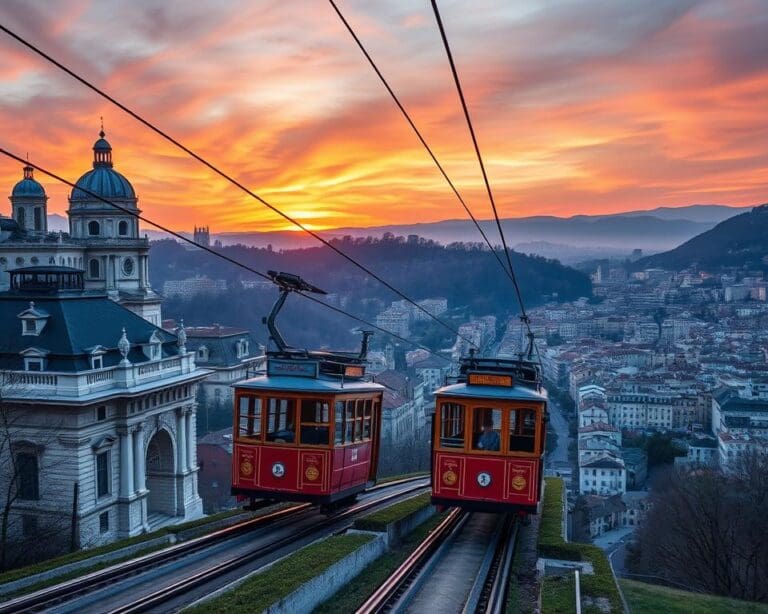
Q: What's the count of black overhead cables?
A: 4